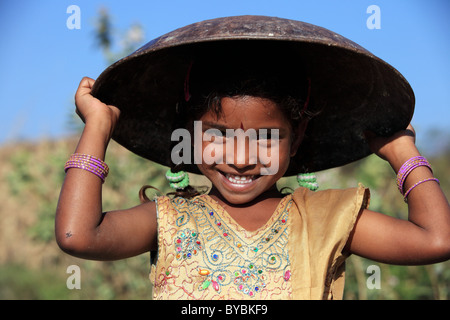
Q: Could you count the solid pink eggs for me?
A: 0